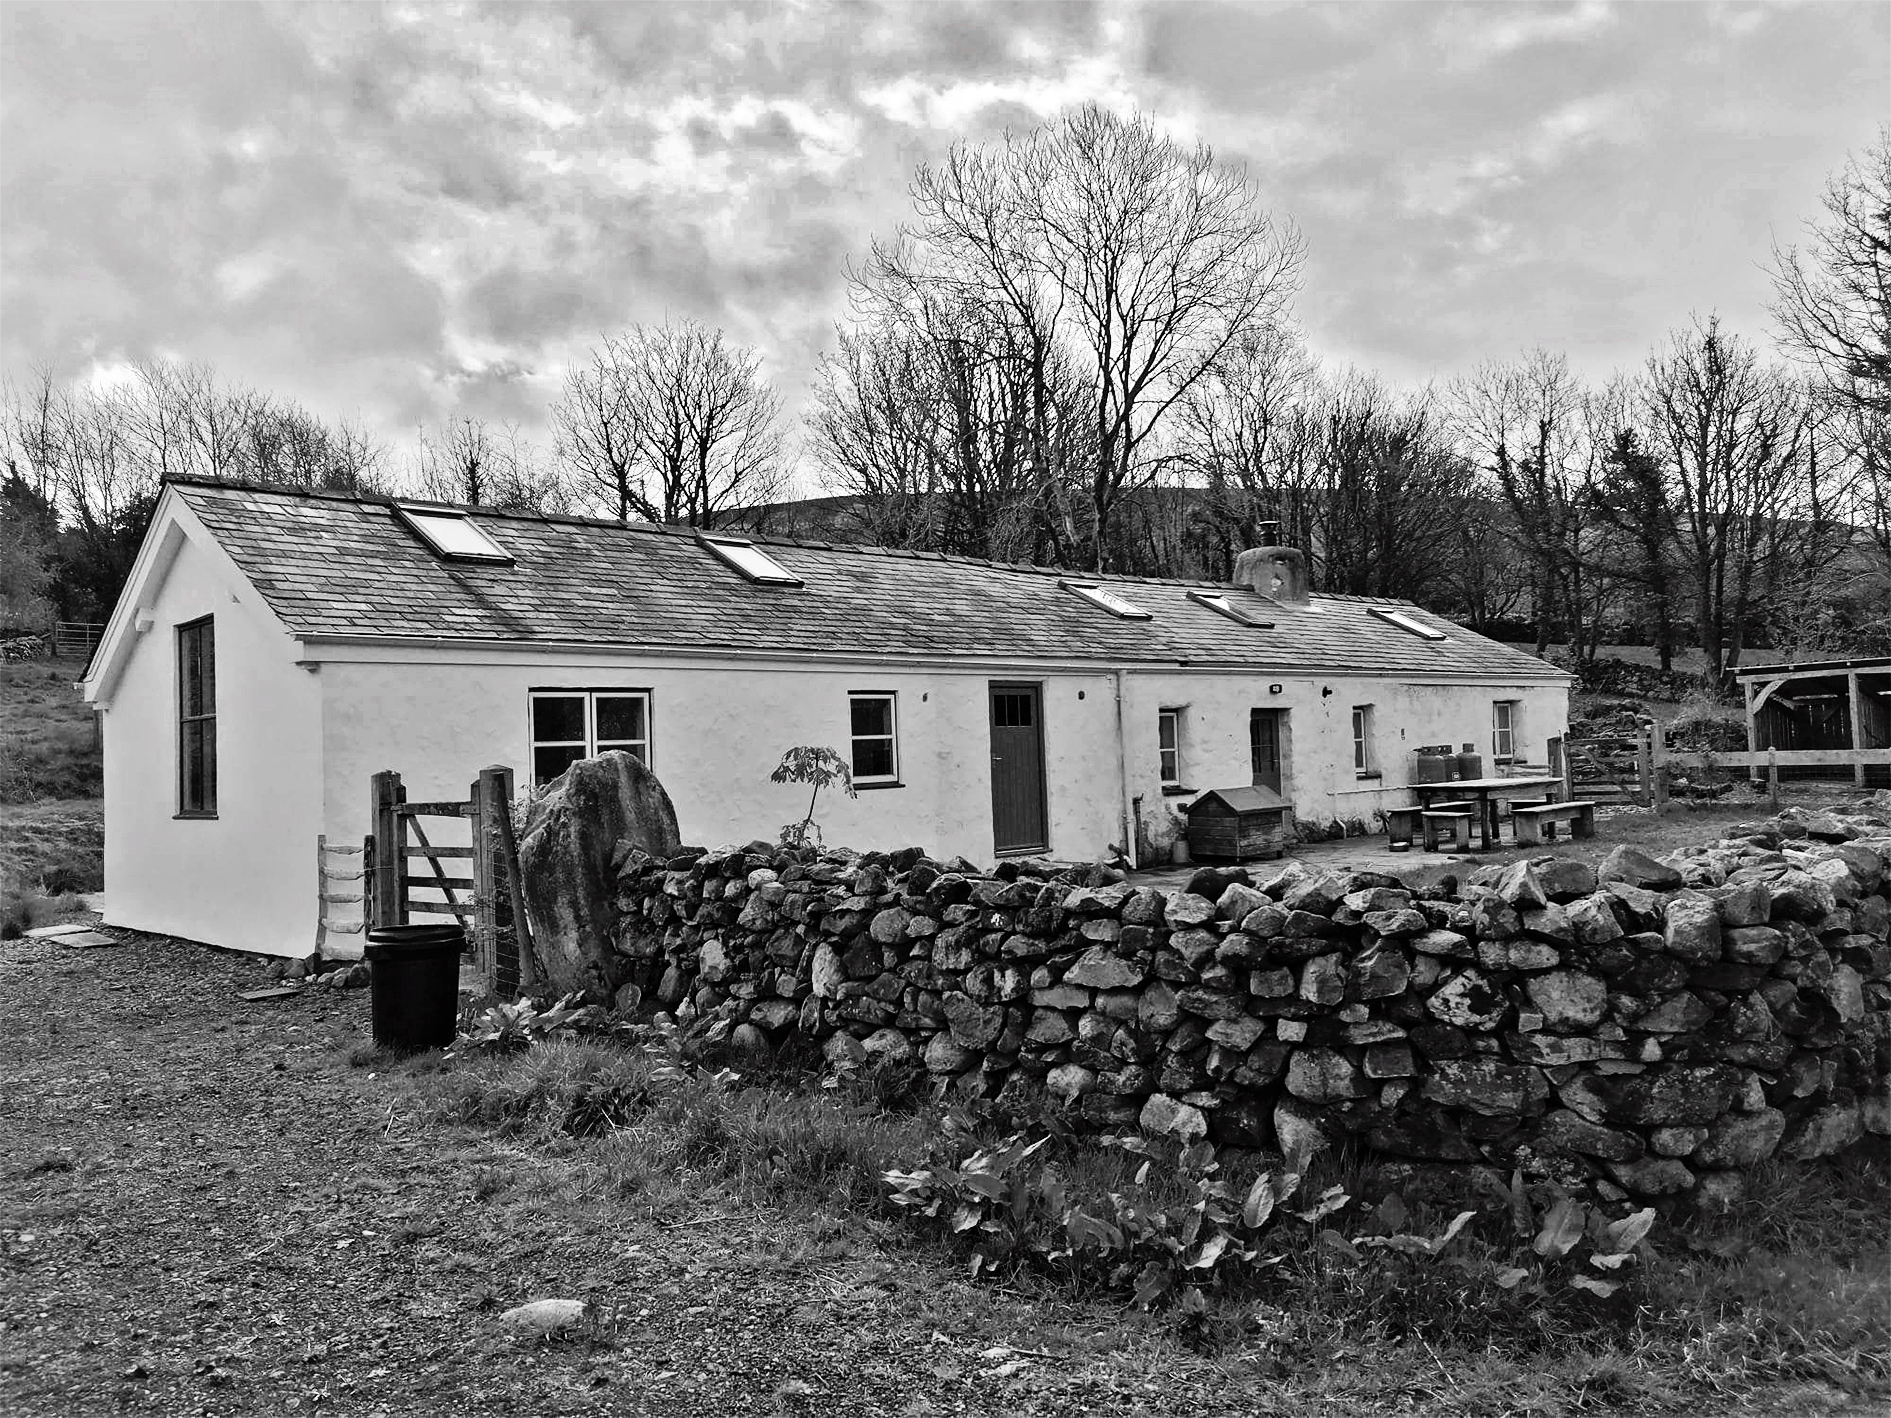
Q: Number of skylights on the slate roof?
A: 5